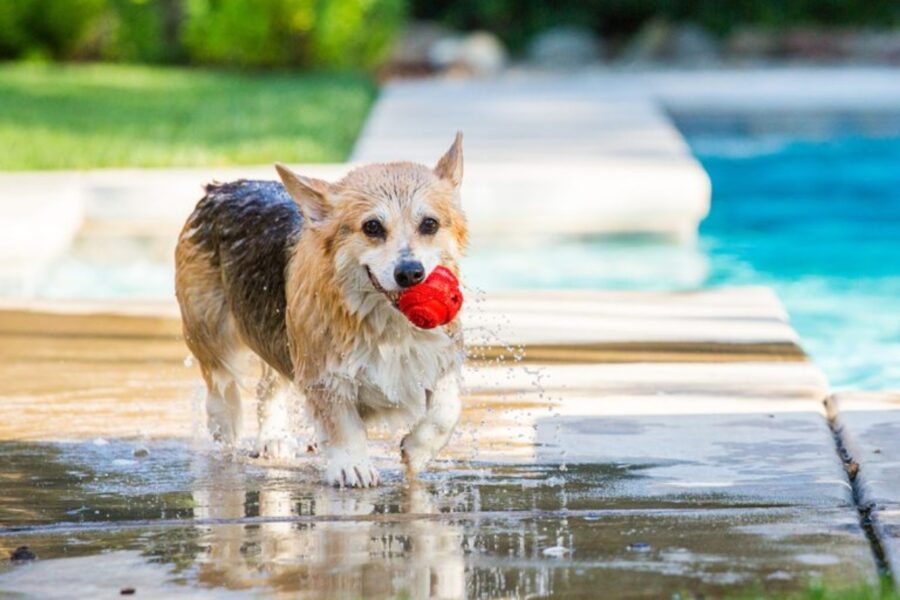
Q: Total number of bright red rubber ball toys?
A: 1